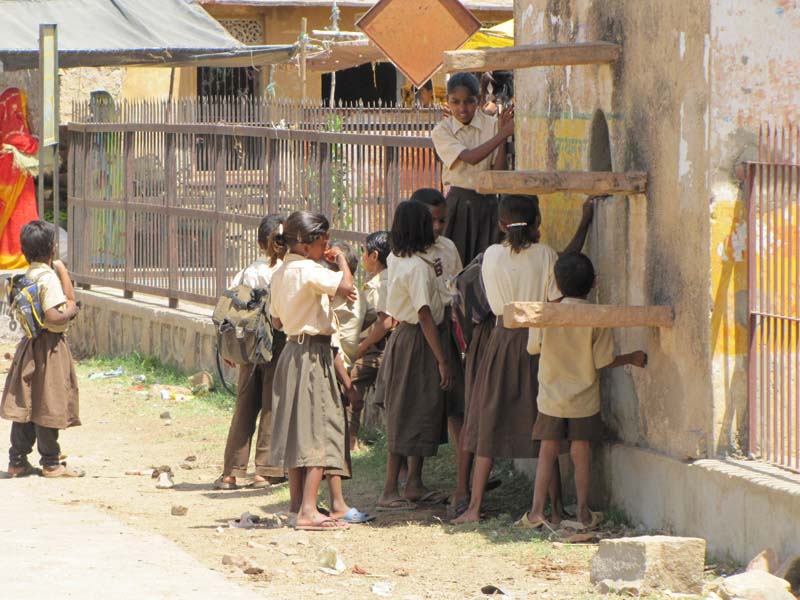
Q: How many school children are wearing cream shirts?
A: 10